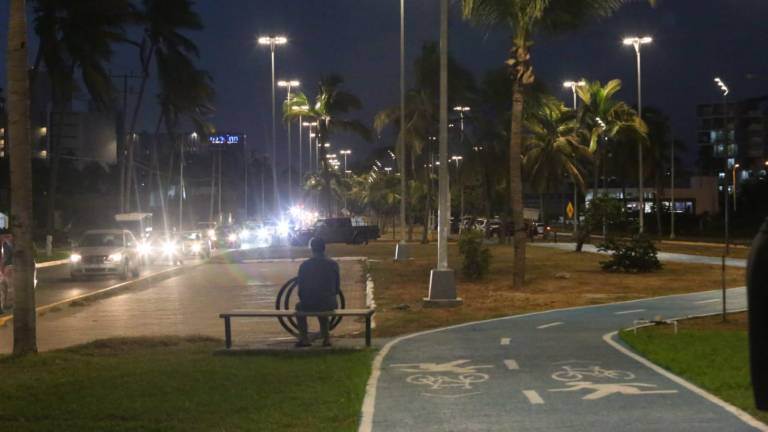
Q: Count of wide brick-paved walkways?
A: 1